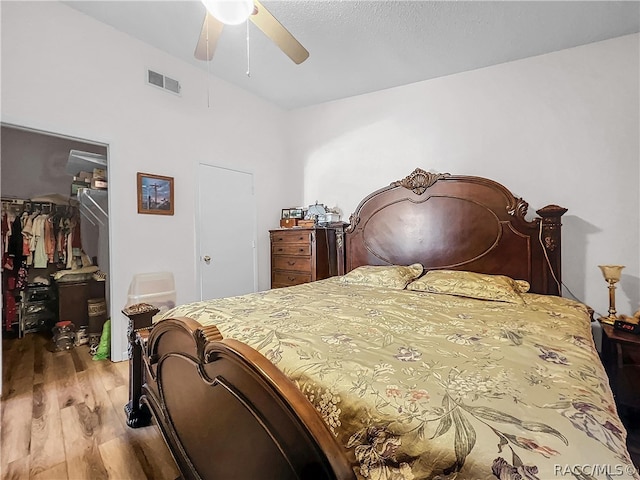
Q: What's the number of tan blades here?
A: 2